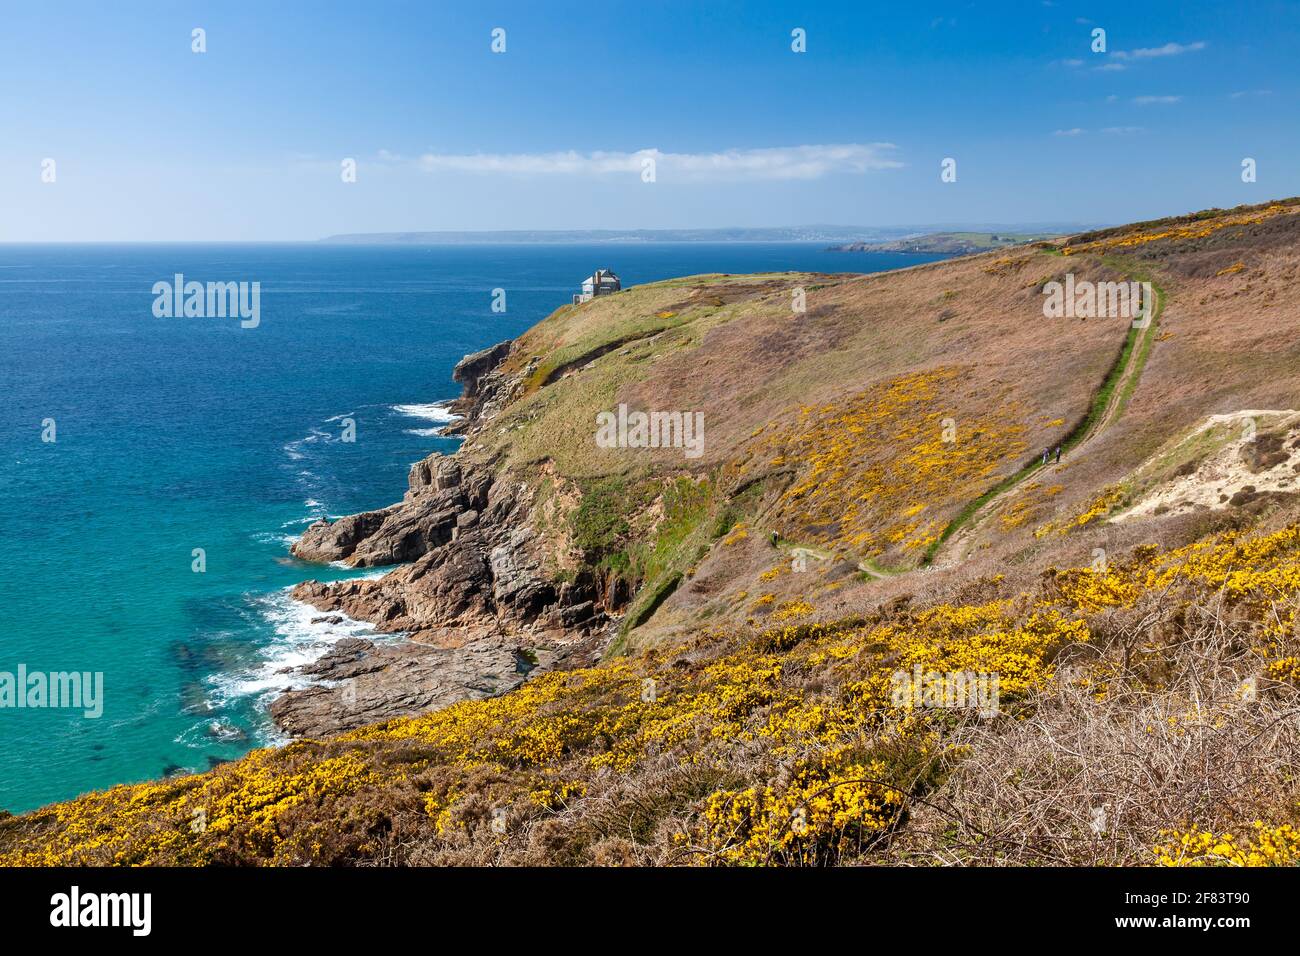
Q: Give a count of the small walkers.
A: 3